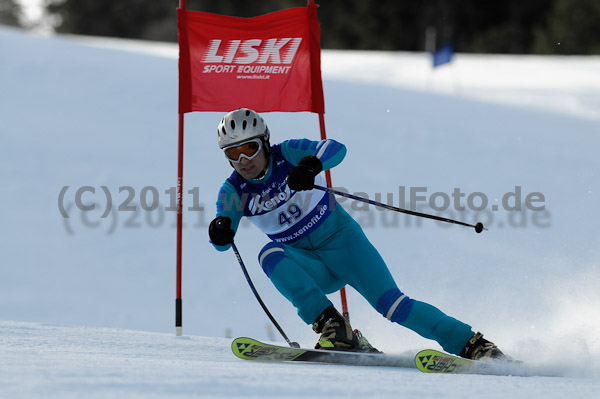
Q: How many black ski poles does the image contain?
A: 2